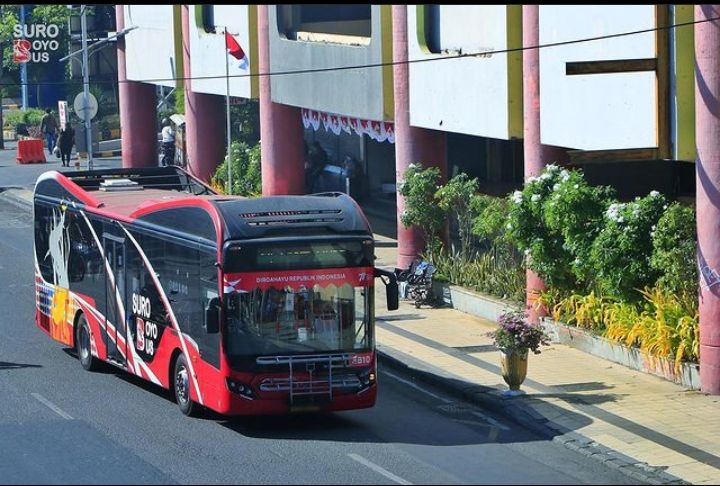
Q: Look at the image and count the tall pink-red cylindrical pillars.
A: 6